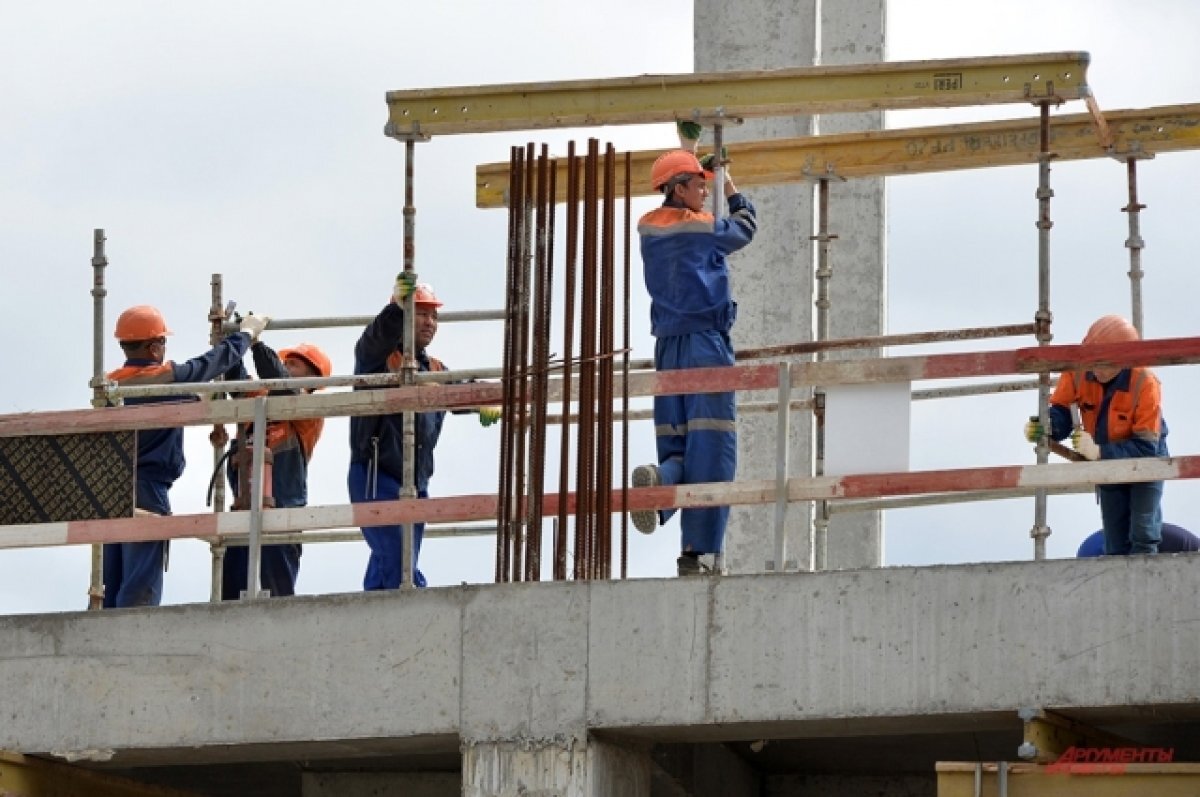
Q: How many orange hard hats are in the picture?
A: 5